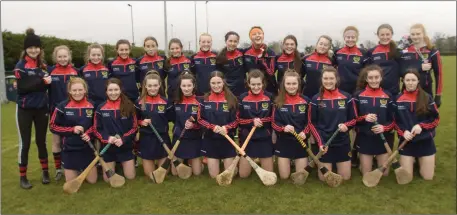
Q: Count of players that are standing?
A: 14